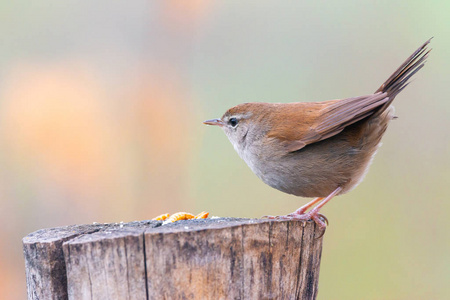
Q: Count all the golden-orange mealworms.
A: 3